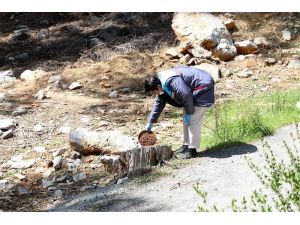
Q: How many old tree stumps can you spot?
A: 1